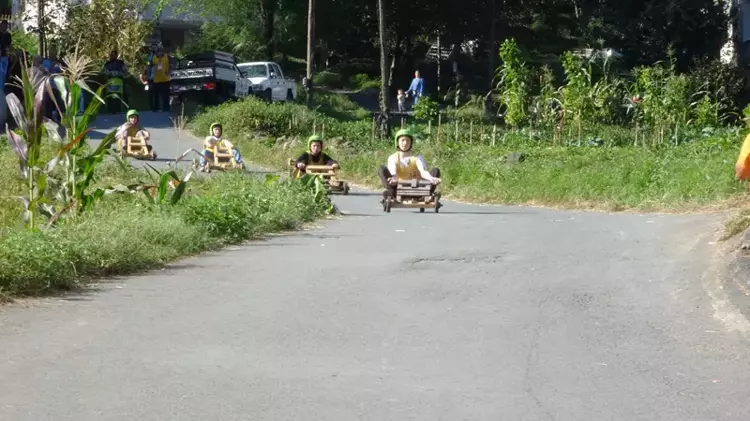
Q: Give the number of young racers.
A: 4